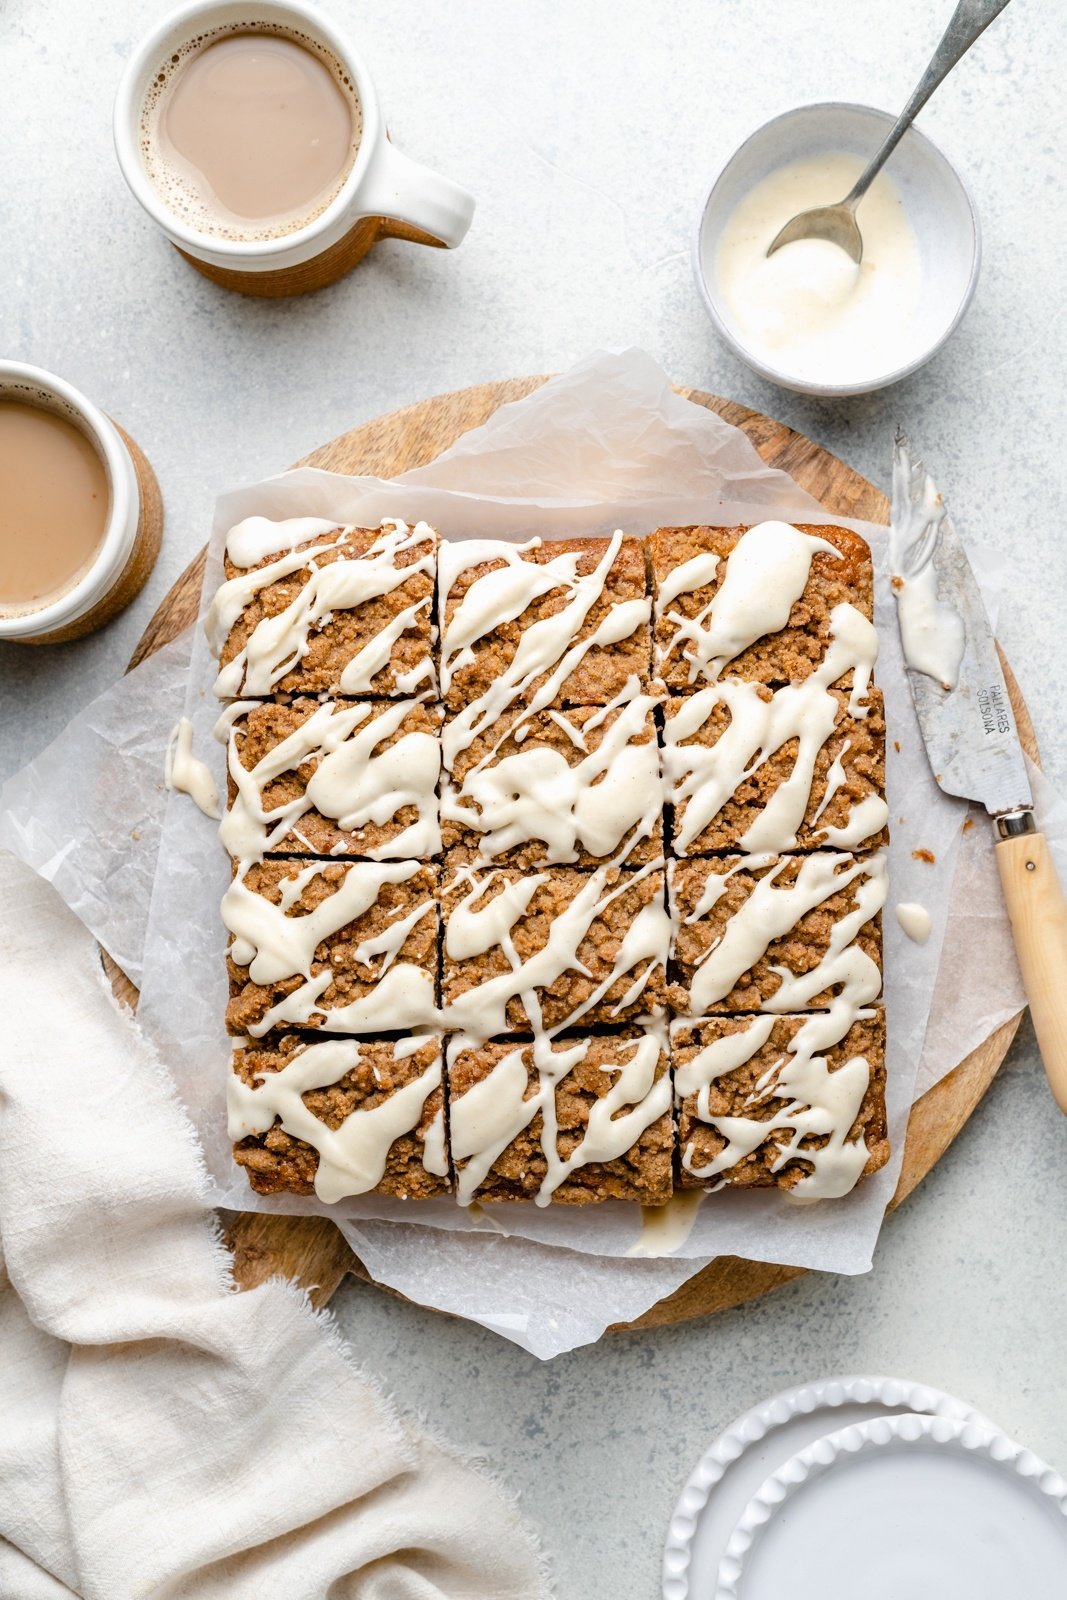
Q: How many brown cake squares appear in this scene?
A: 12